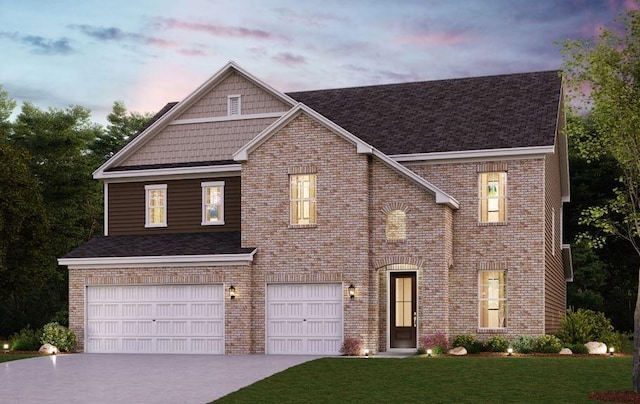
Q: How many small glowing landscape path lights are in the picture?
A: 6